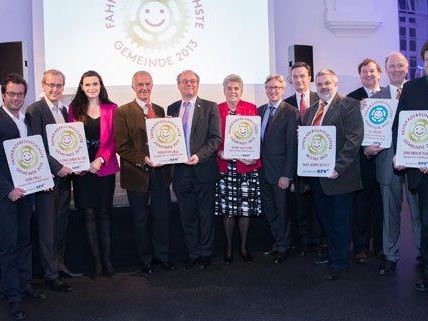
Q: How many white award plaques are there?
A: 7